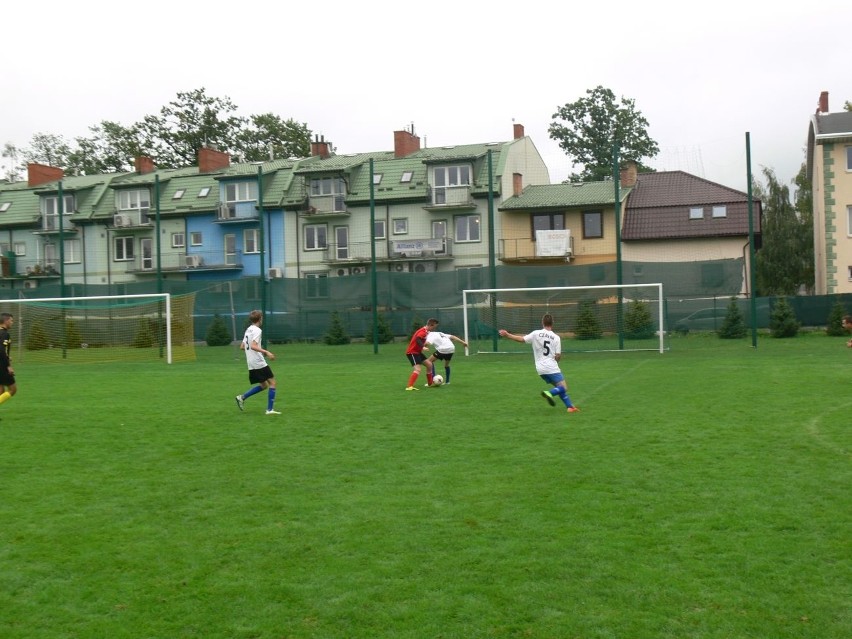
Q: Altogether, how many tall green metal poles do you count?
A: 7